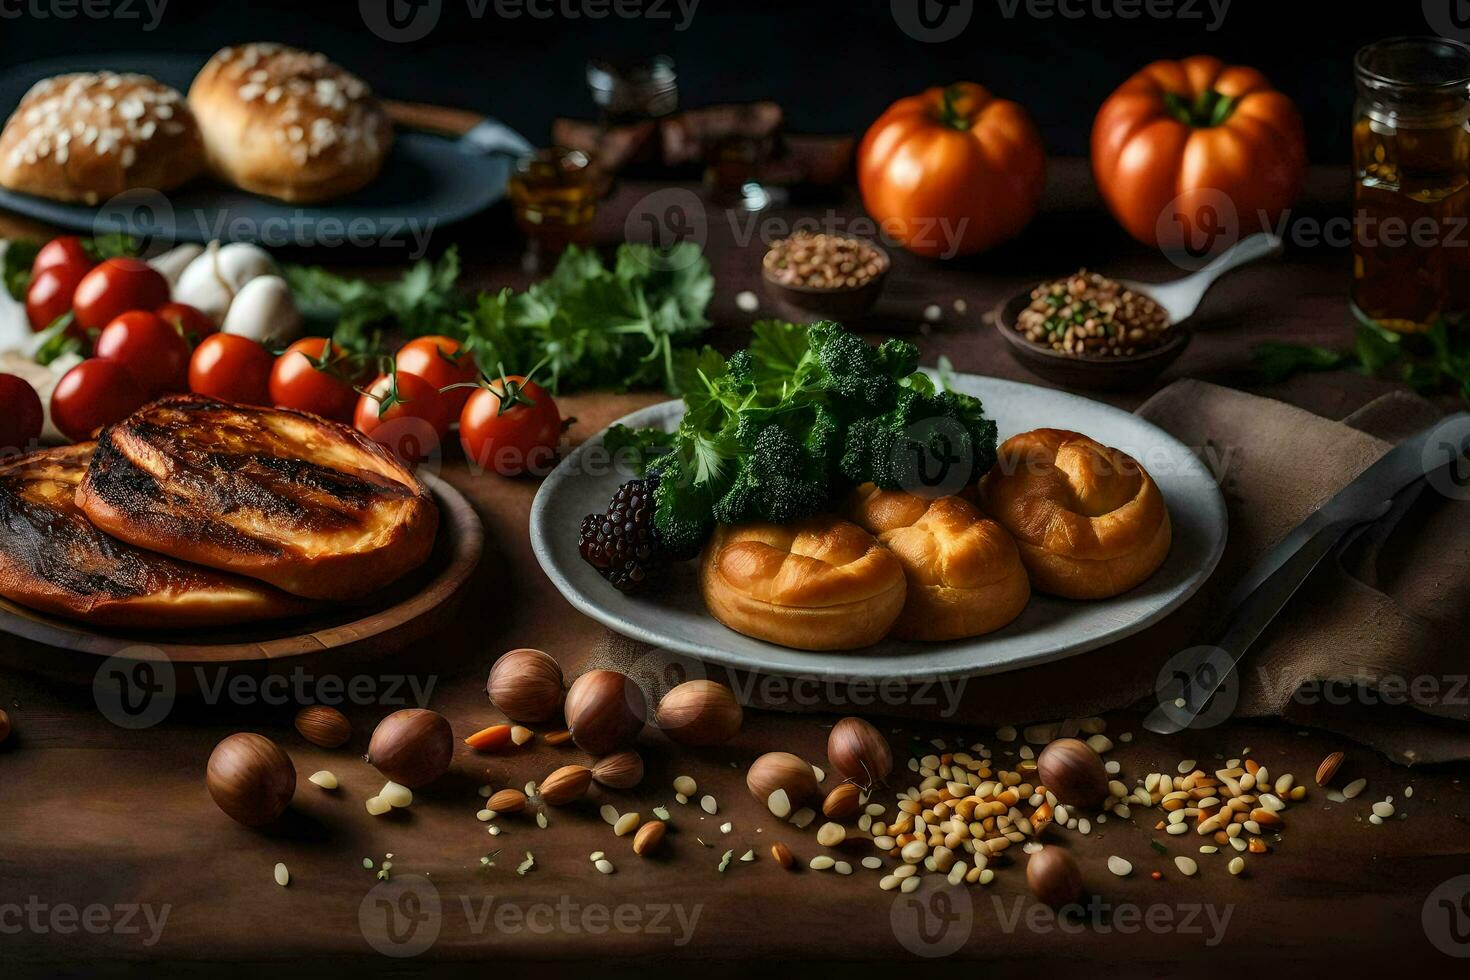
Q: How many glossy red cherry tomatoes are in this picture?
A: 12